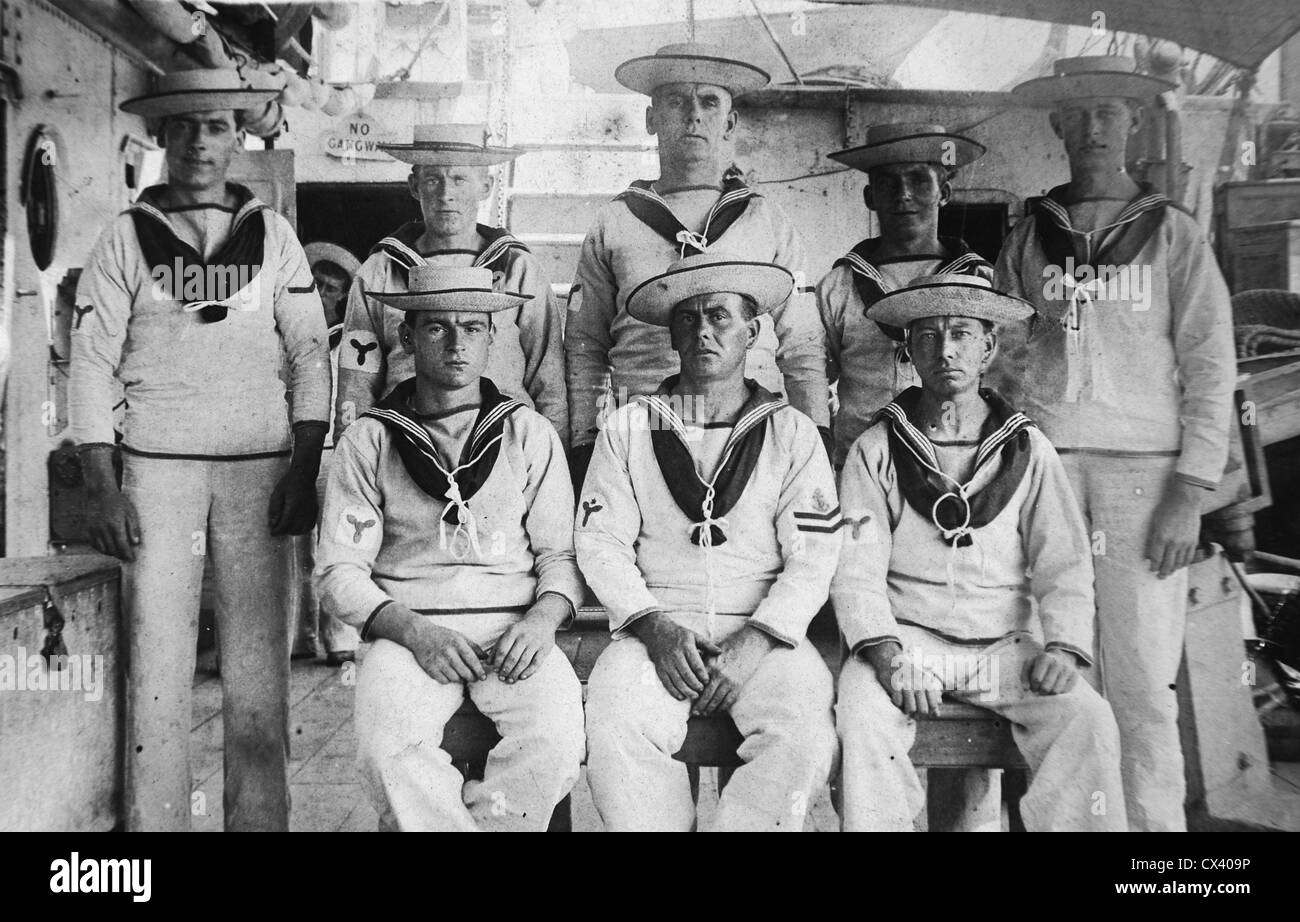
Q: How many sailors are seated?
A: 3